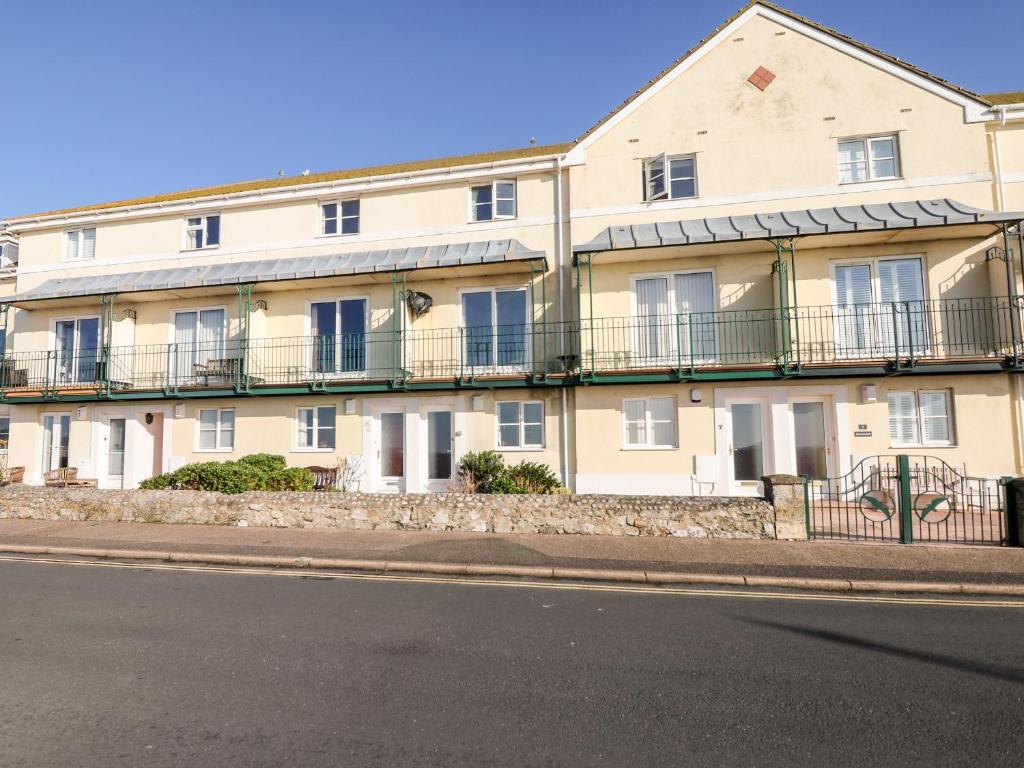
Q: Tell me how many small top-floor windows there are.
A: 6